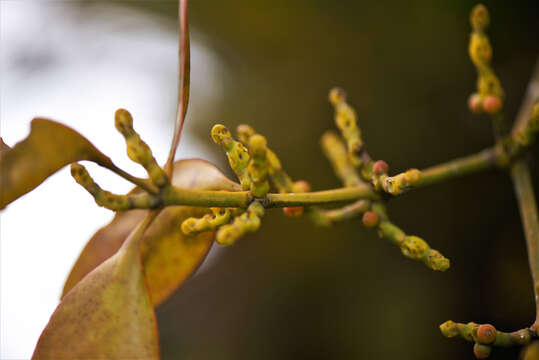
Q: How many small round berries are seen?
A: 8